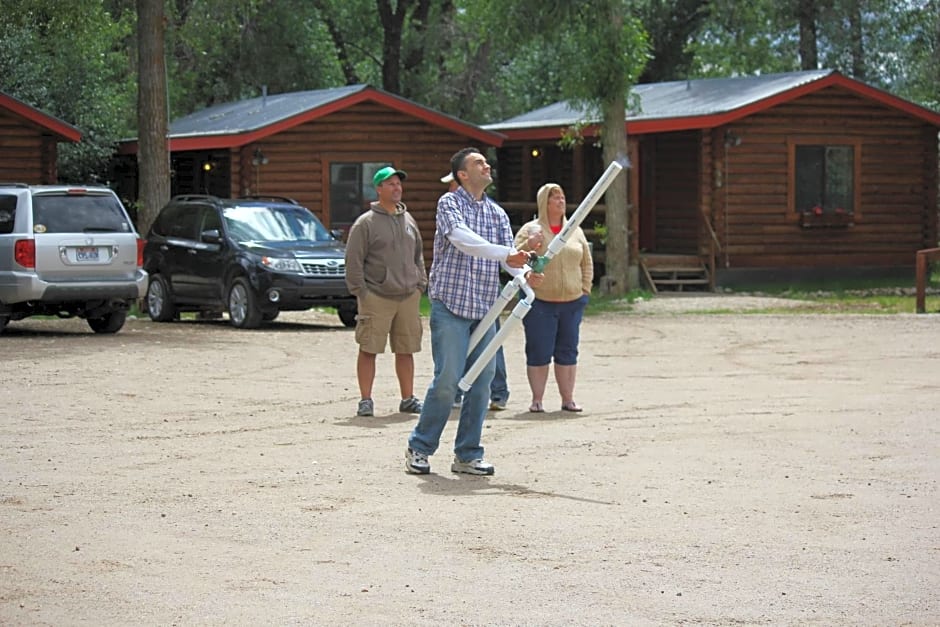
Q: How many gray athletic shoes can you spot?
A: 2